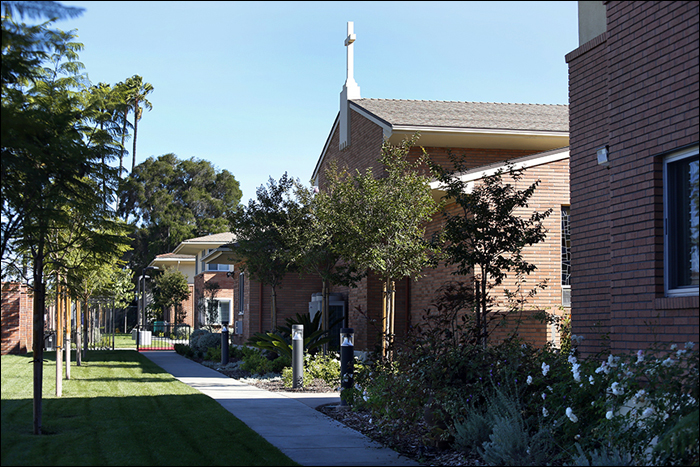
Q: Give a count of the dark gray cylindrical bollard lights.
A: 3